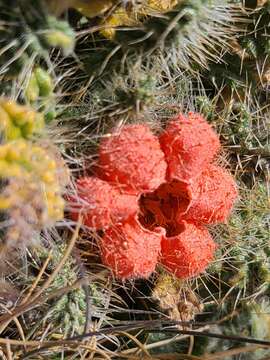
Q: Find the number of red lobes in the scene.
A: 6